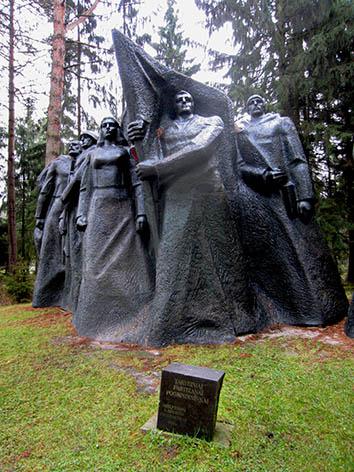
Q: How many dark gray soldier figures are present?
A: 5